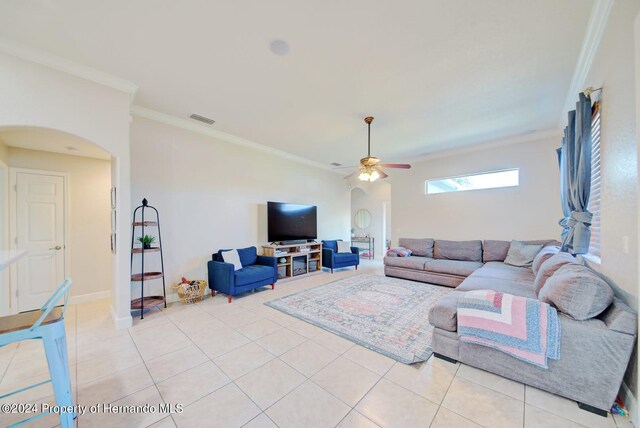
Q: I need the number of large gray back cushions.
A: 6